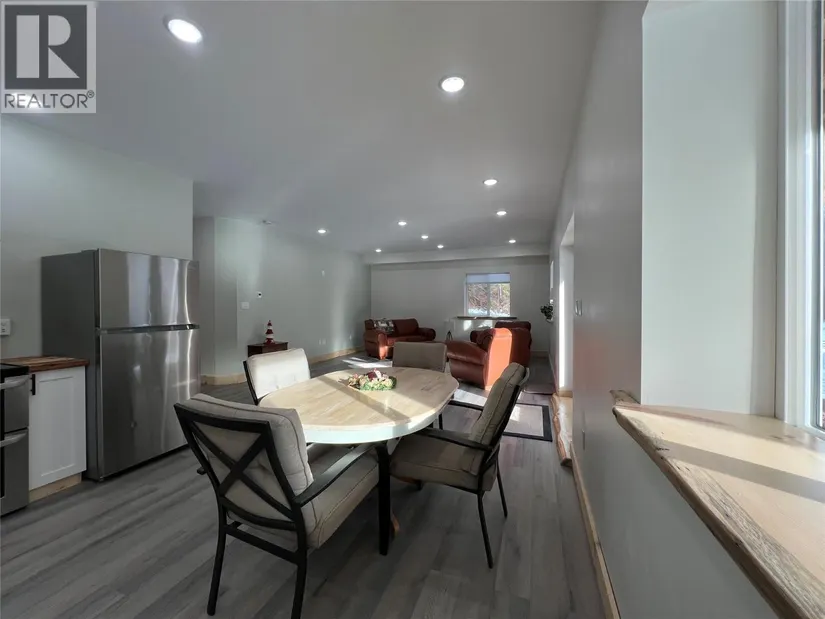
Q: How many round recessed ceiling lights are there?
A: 10